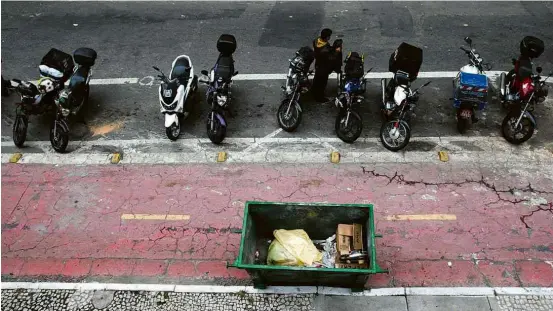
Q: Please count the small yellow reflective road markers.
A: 5